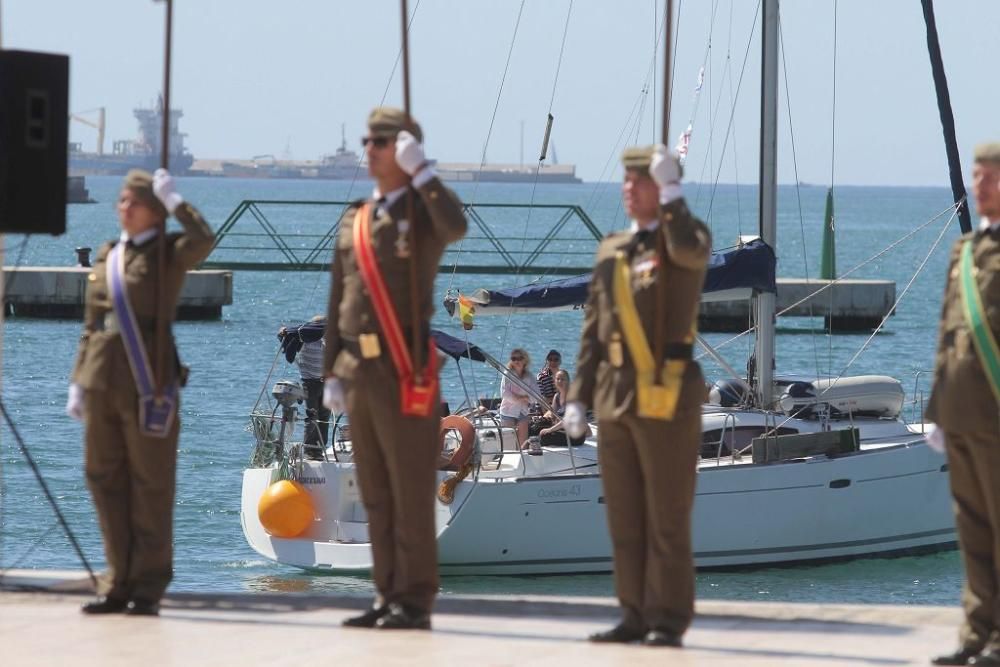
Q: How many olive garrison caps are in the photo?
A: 4